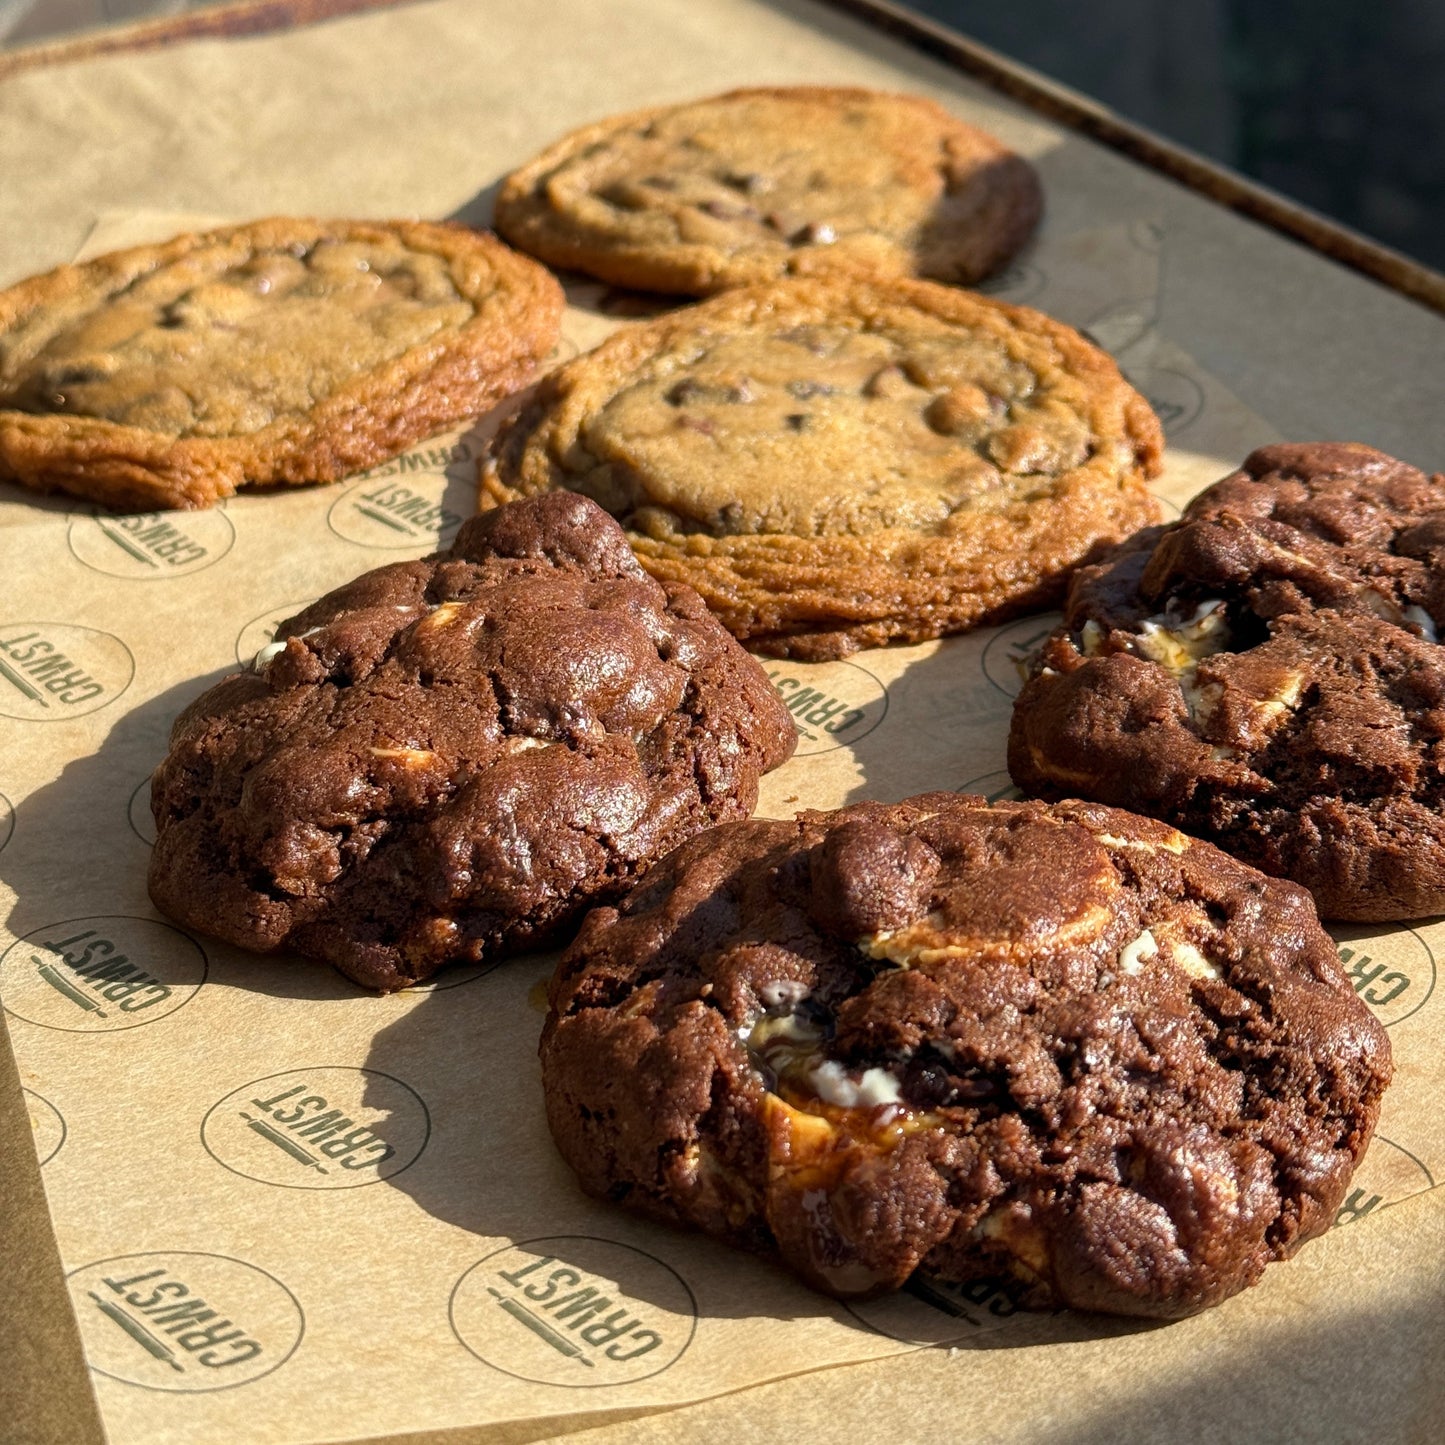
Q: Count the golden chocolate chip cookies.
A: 3